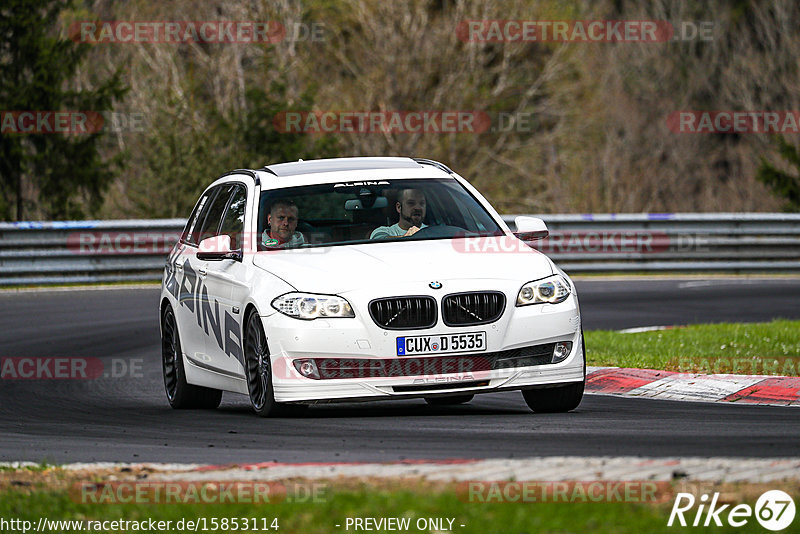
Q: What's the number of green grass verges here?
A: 2